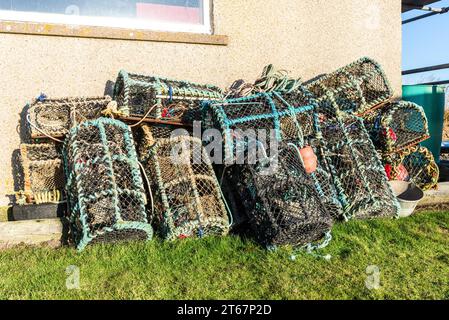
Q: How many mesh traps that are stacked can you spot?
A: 11